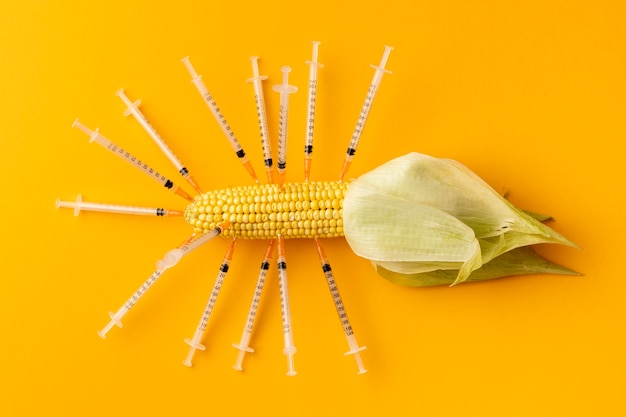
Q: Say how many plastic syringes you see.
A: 14